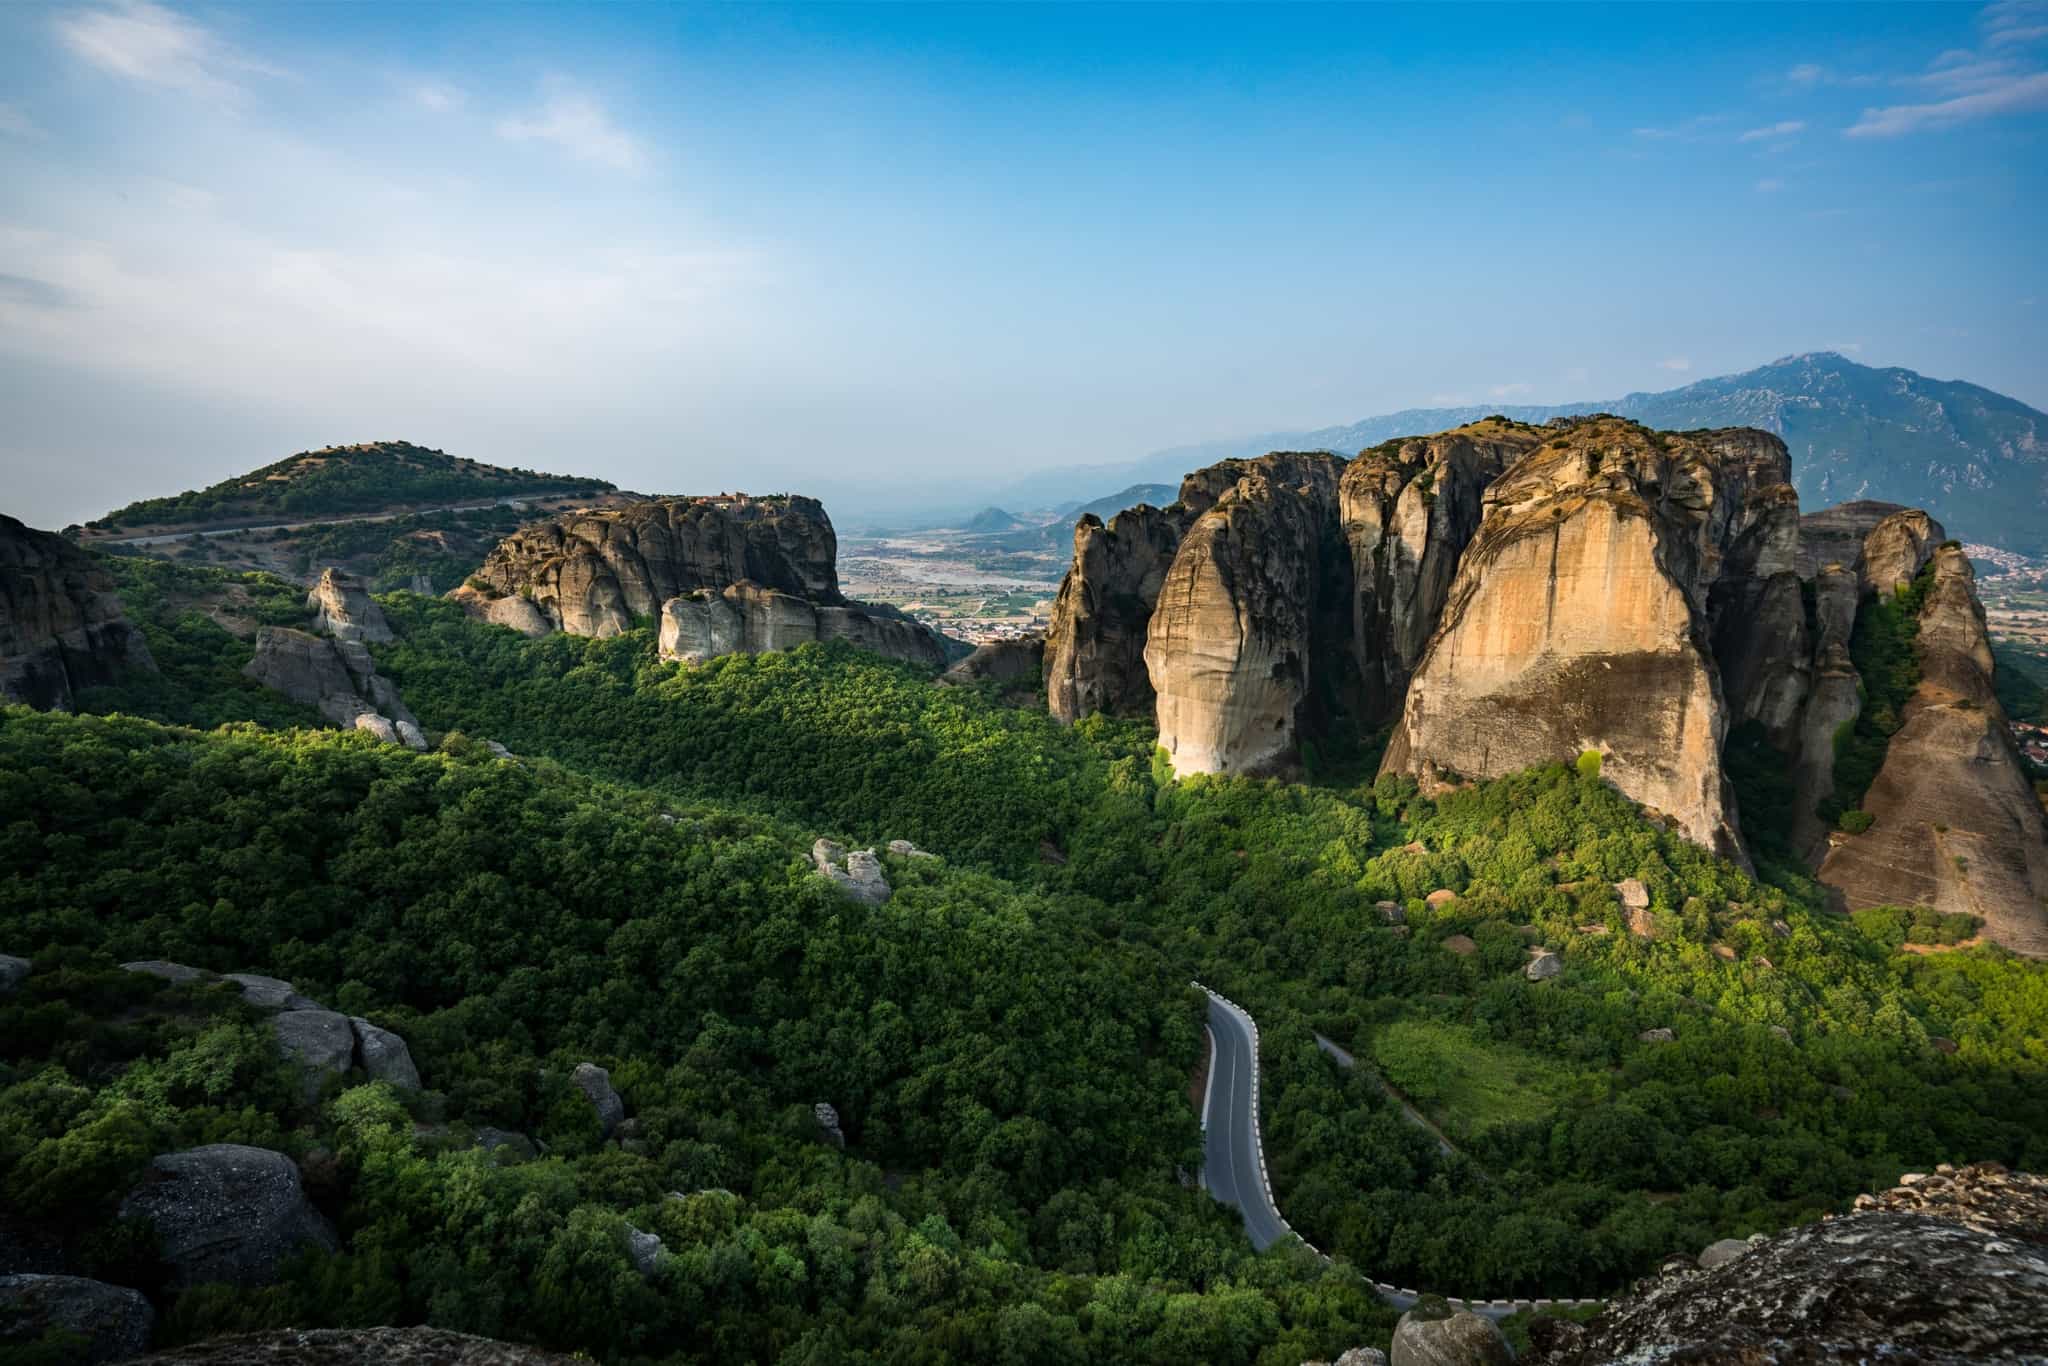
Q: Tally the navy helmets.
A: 0